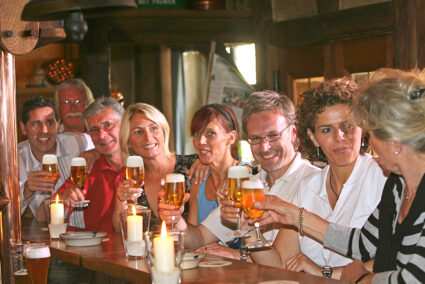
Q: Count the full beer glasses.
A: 7